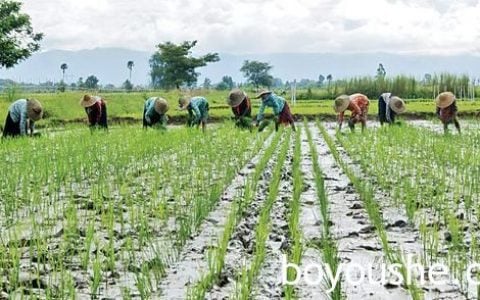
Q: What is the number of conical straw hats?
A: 9